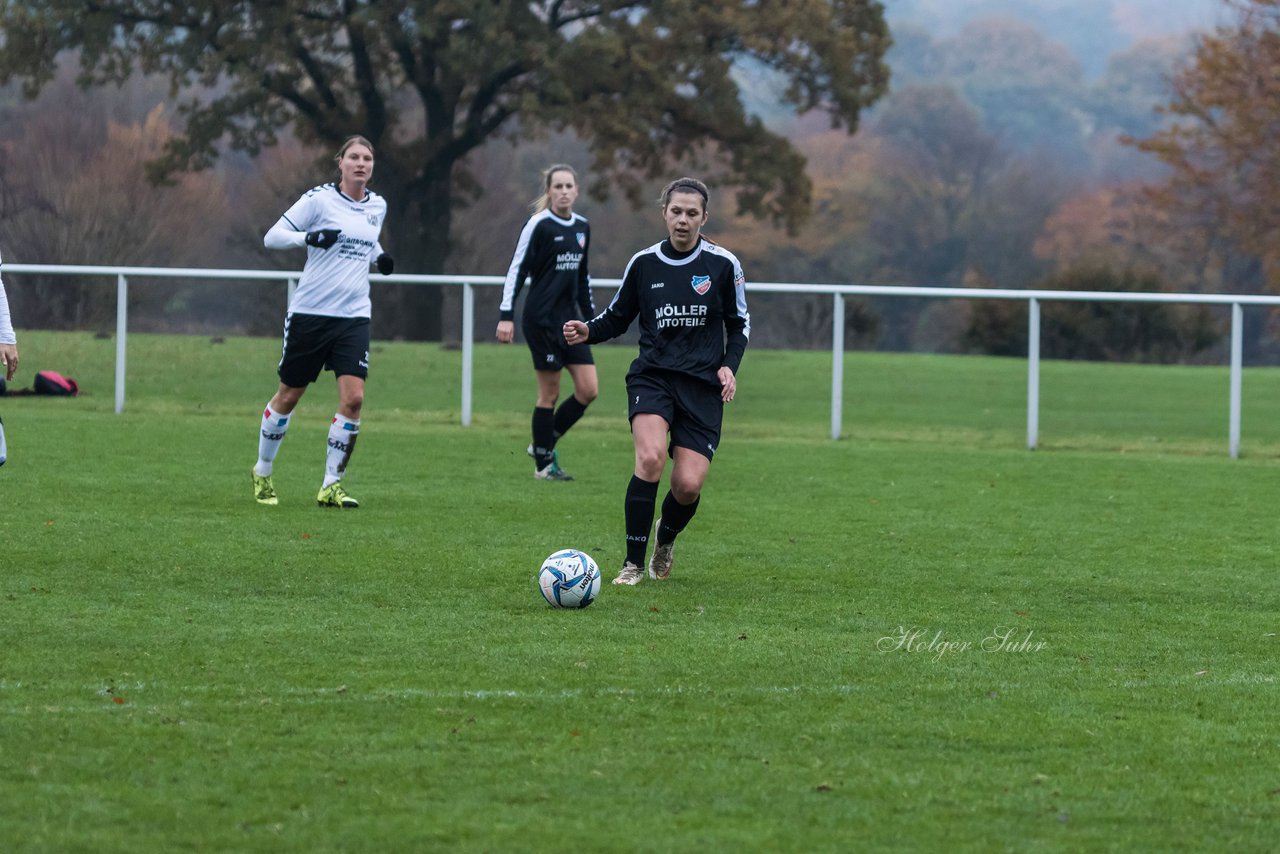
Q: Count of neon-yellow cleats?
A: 2